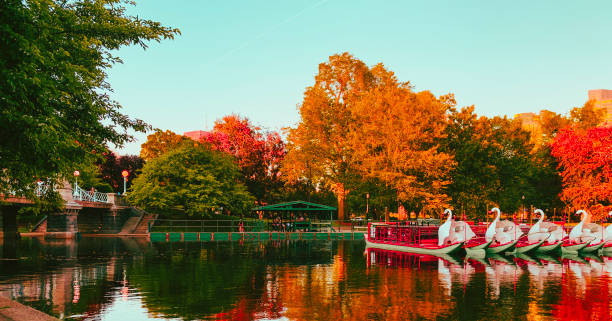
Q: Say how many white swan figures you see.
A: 5